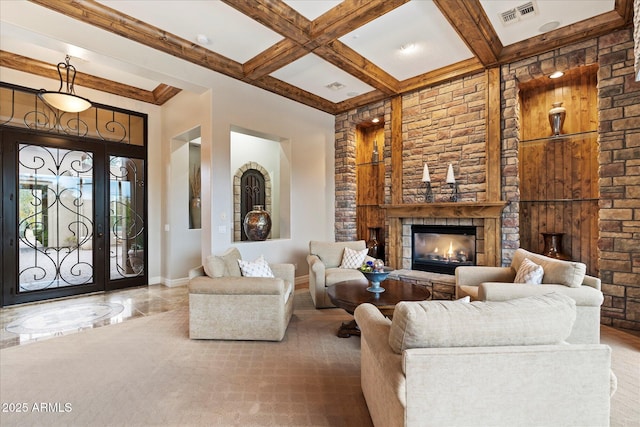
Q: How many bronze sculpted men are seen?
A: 0